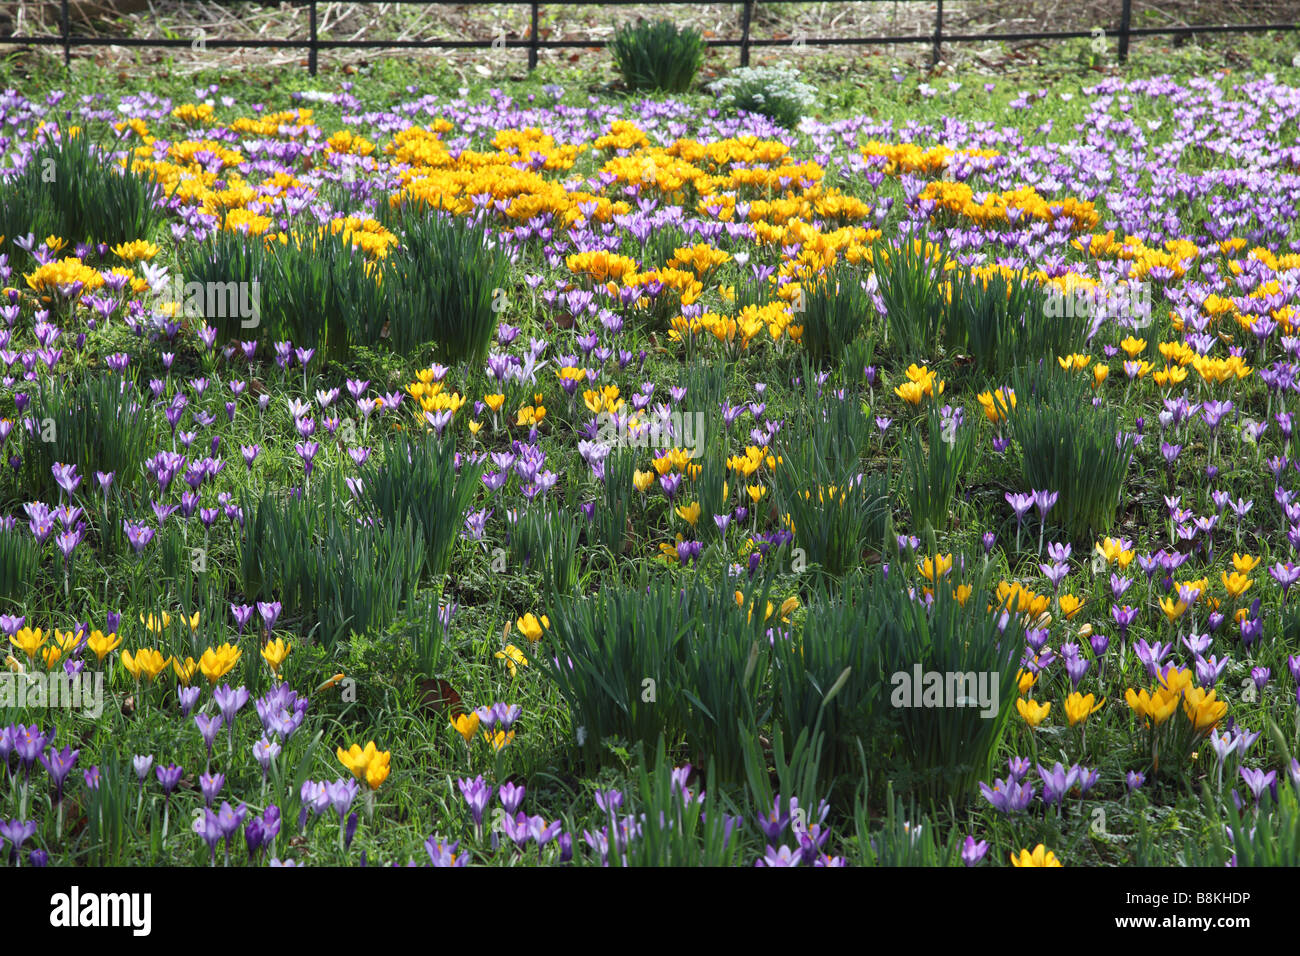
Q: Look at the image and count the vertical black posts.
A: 6